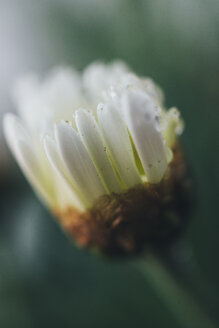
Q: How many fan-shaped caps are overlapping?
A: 0